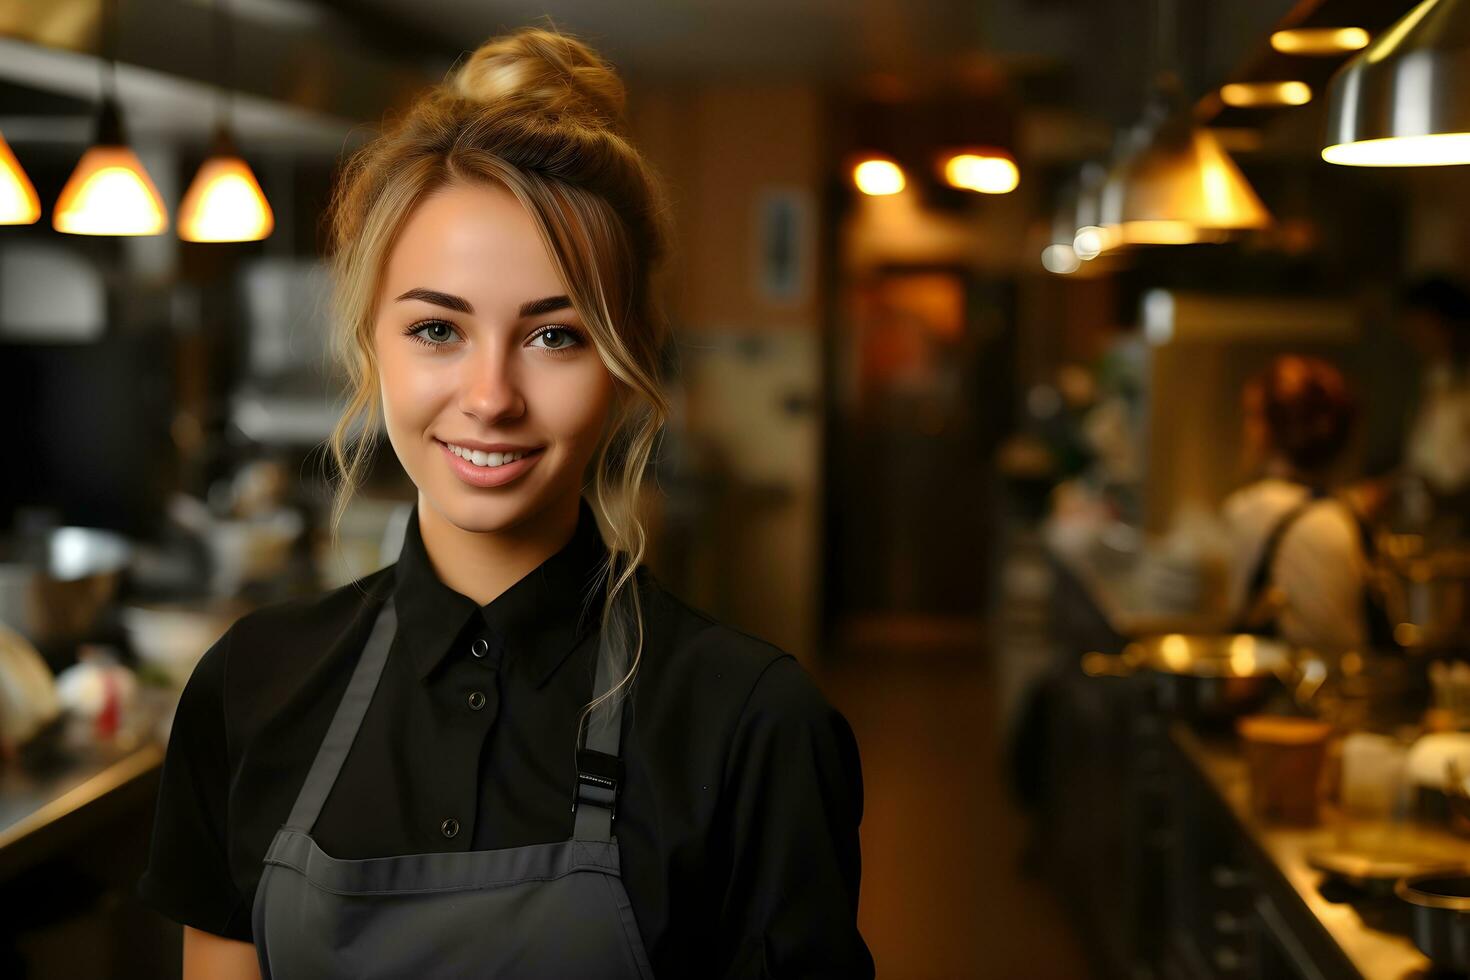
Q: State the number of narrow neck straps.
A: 2